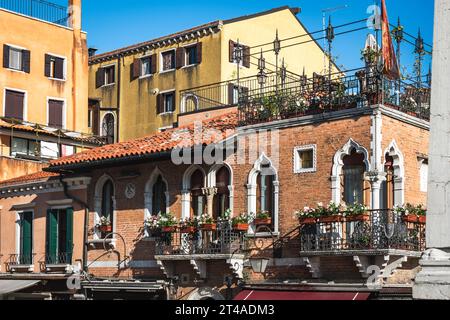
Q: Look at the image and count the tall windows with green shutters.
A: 2